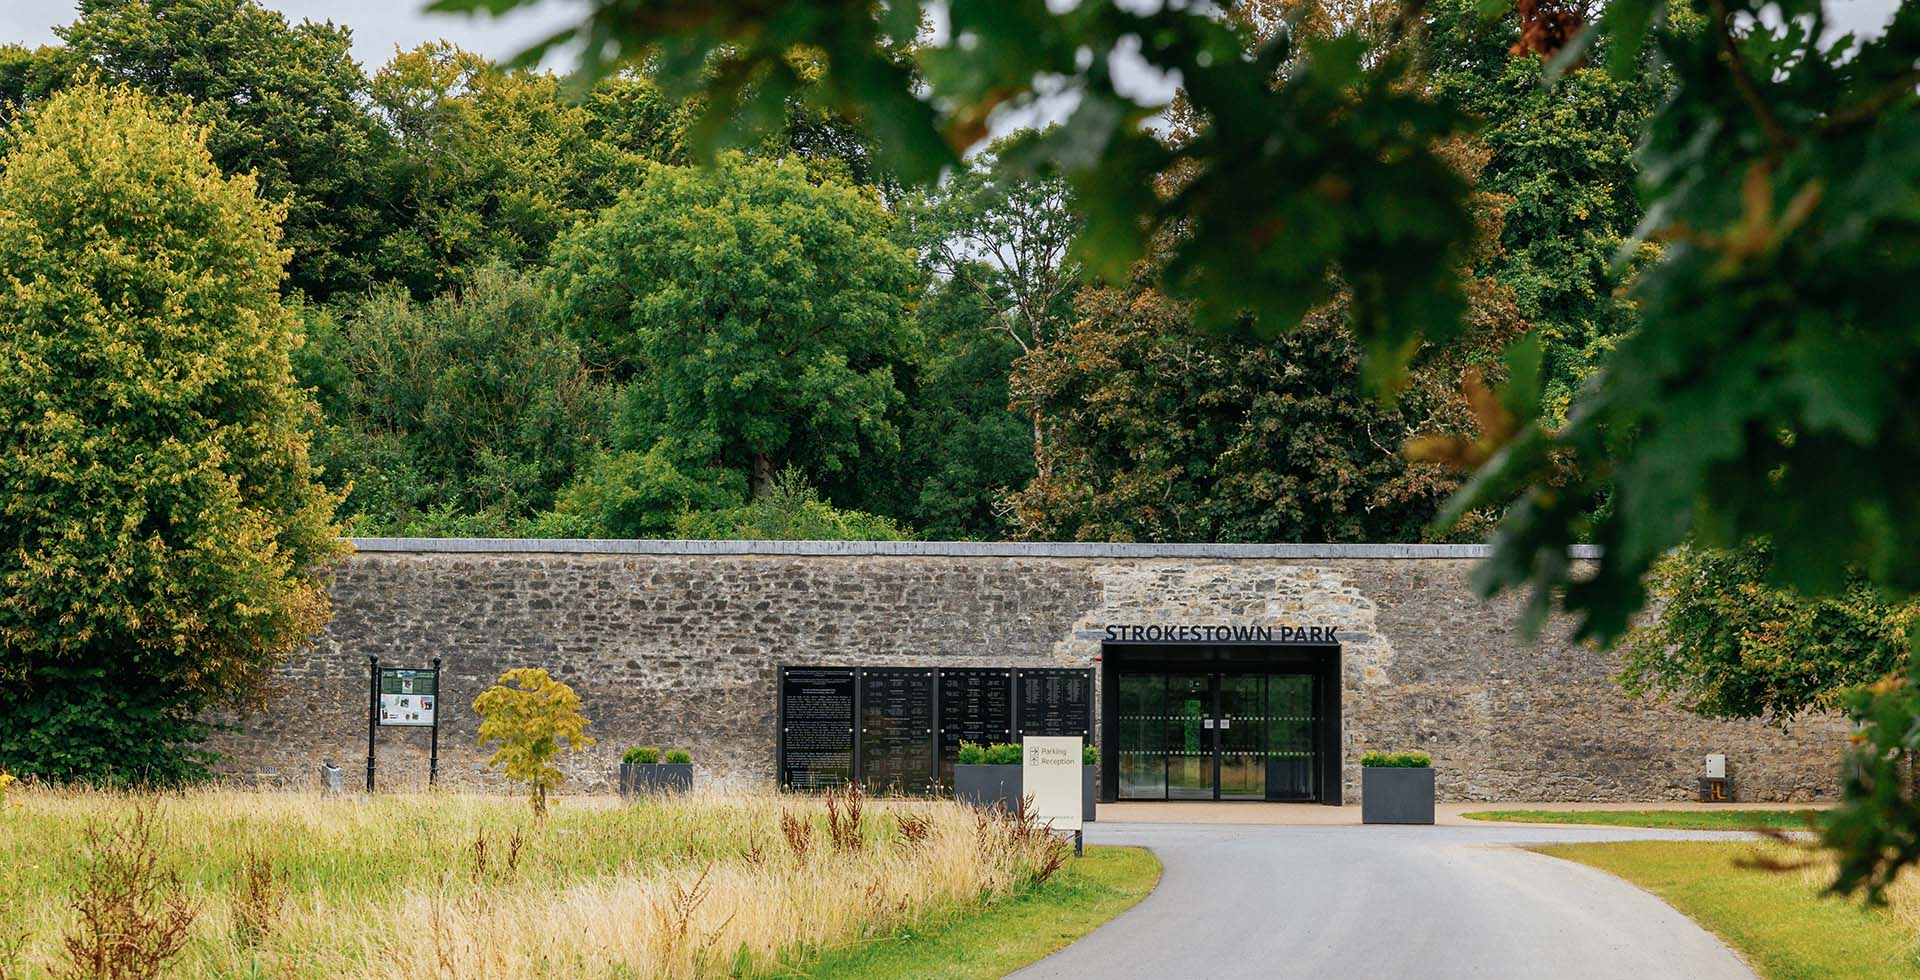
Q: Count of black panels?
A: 4